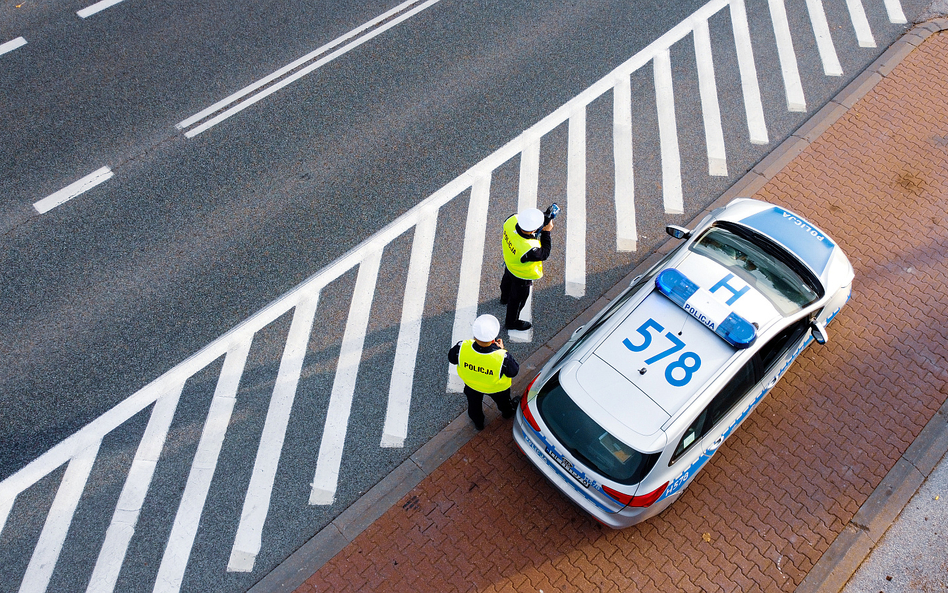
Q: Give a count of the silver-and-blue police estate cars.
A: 1